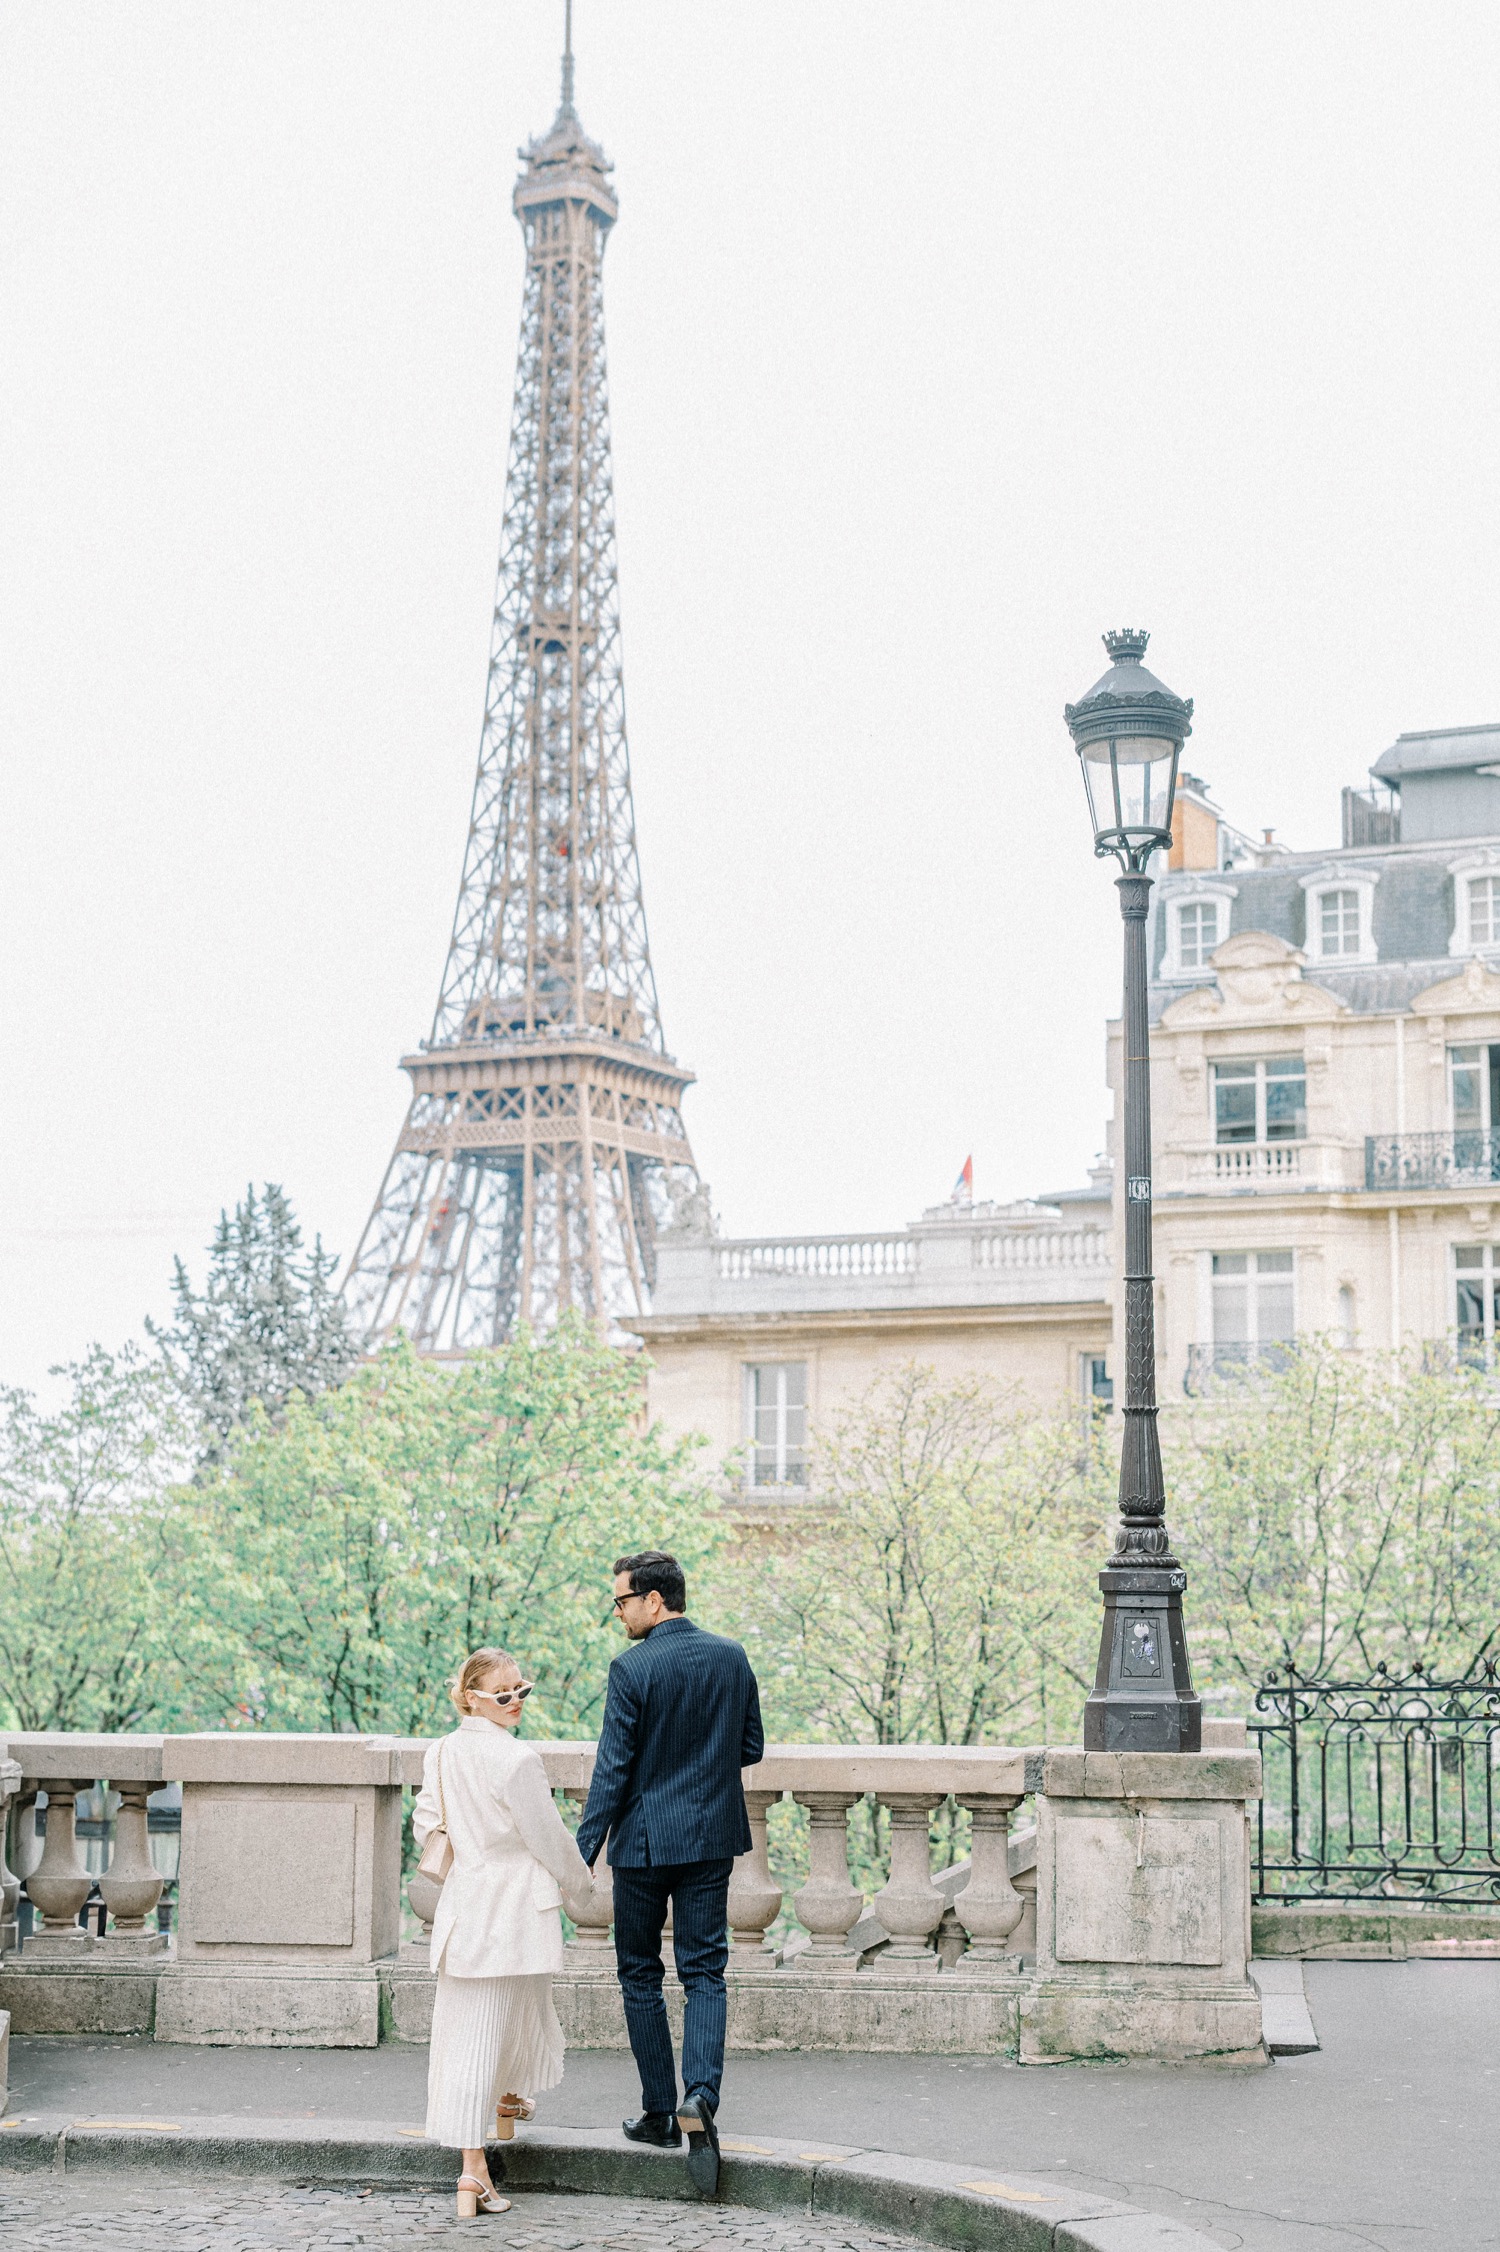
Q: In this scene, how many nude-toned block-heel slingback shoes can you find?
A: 2